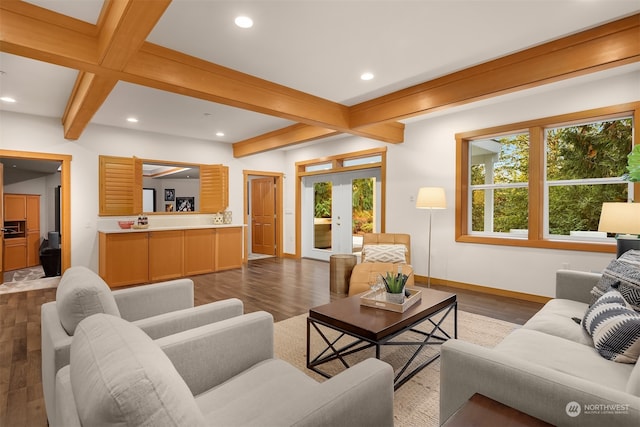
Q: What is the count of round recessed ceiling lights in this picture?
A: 5